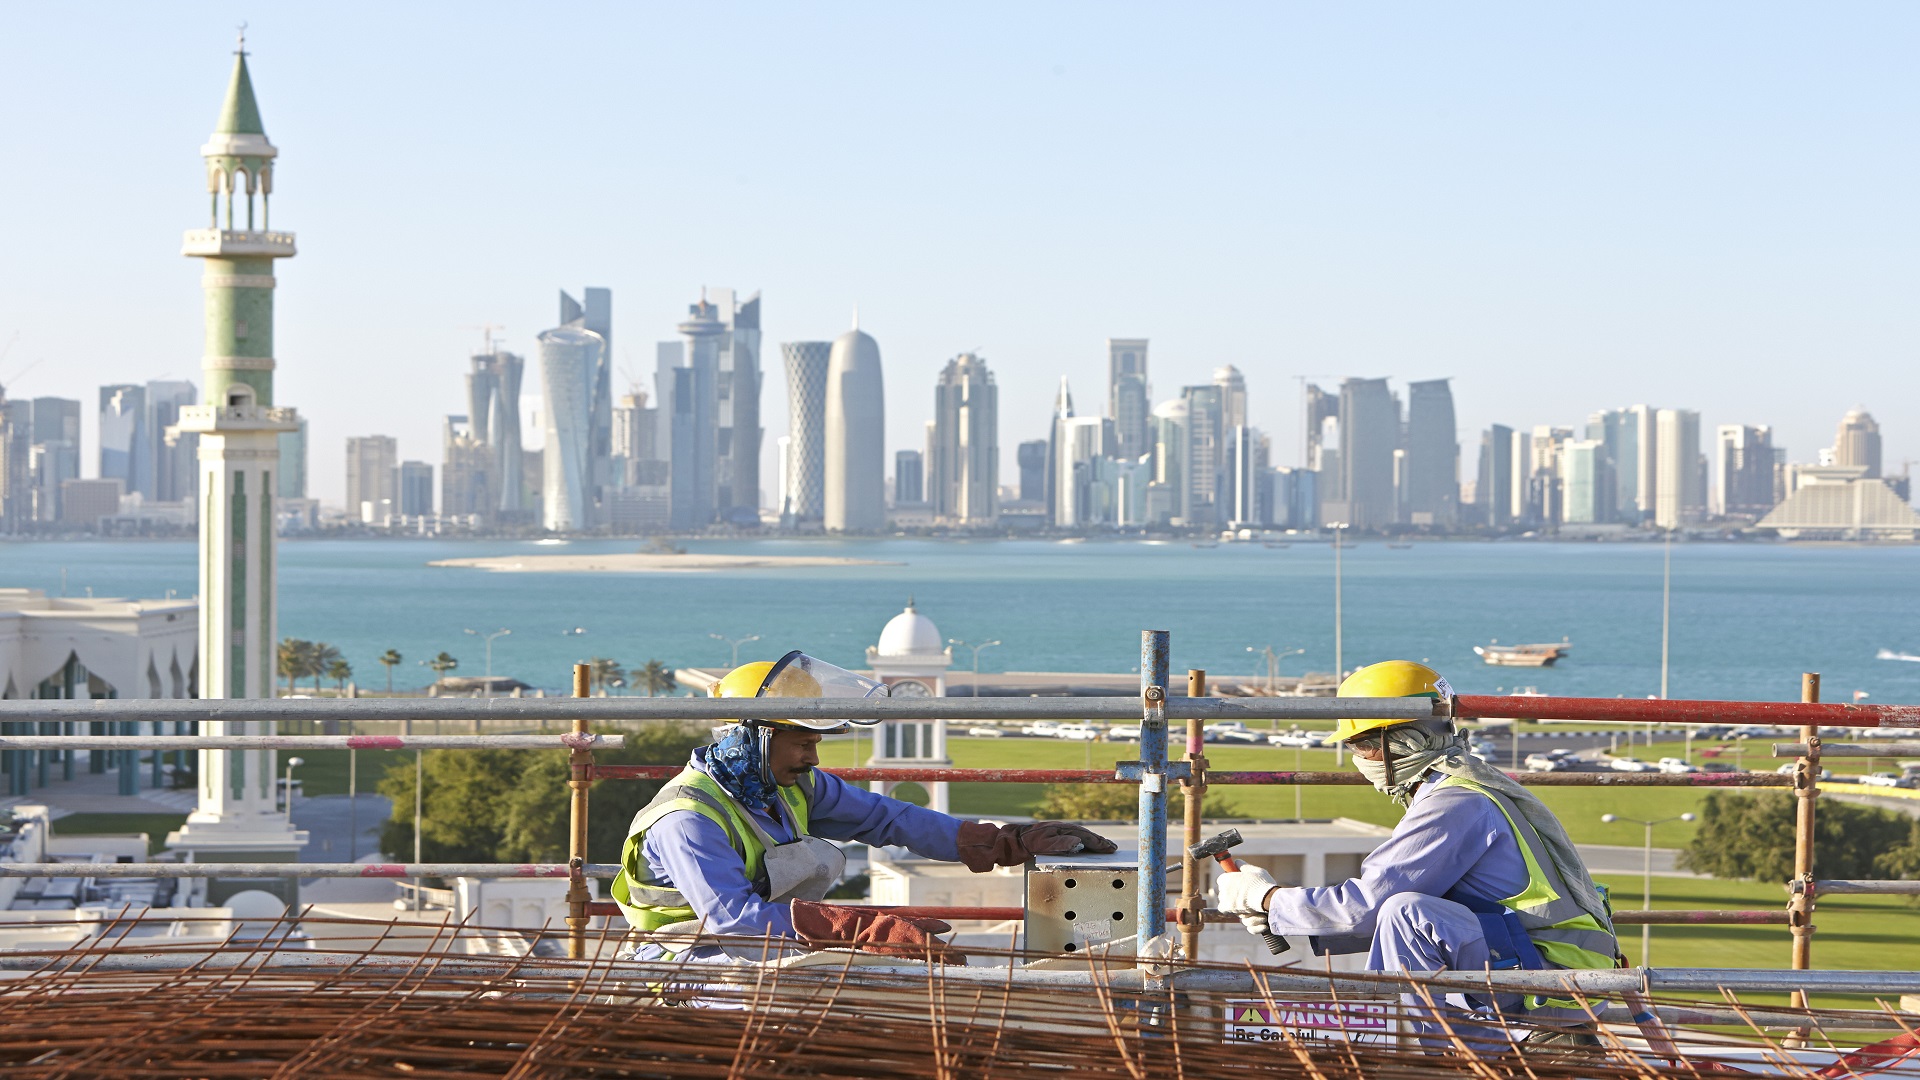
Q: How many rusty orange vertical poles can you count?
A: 3